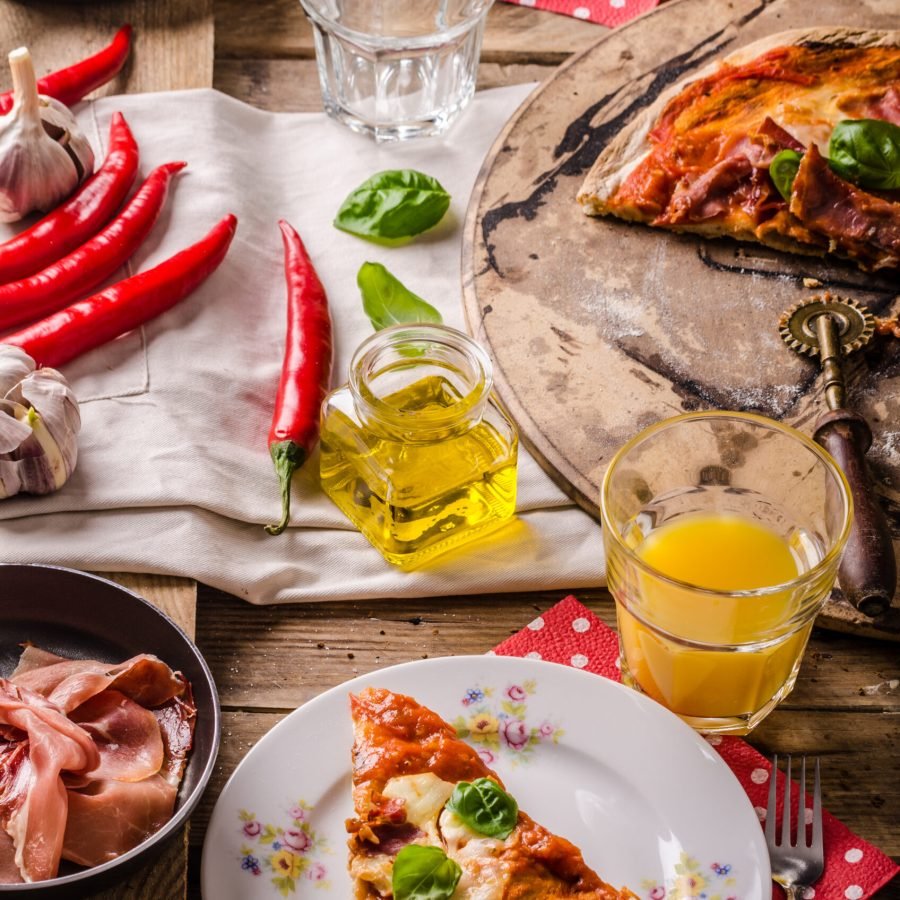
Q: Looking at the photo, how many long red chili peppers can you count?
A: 5